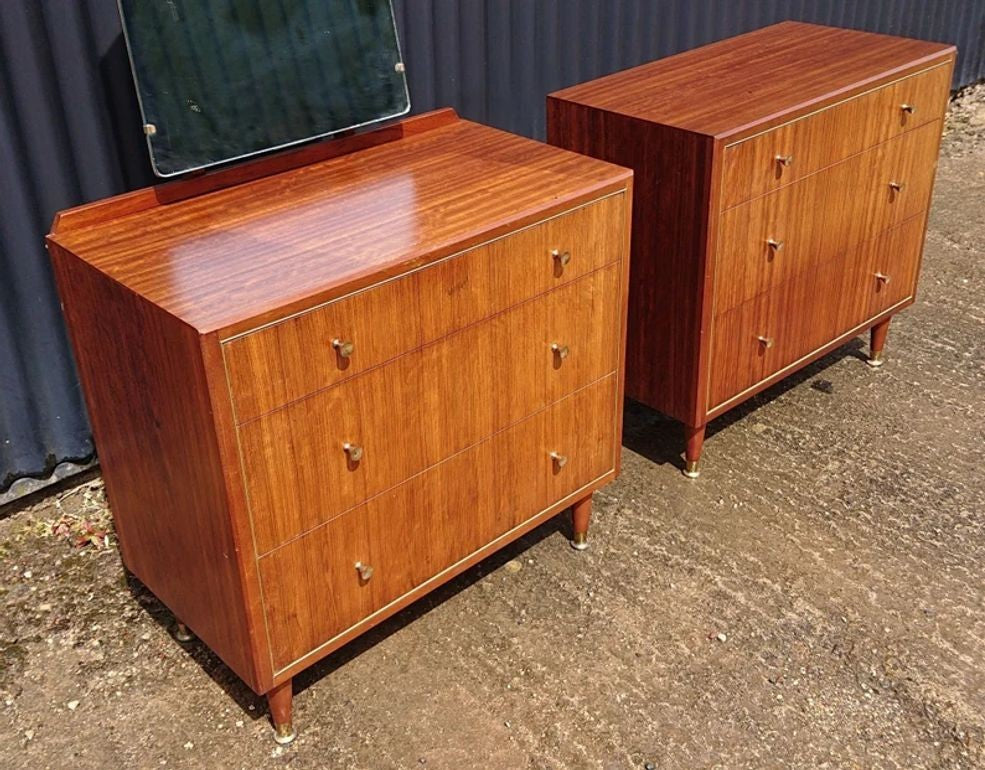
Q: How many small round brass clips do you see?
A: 2